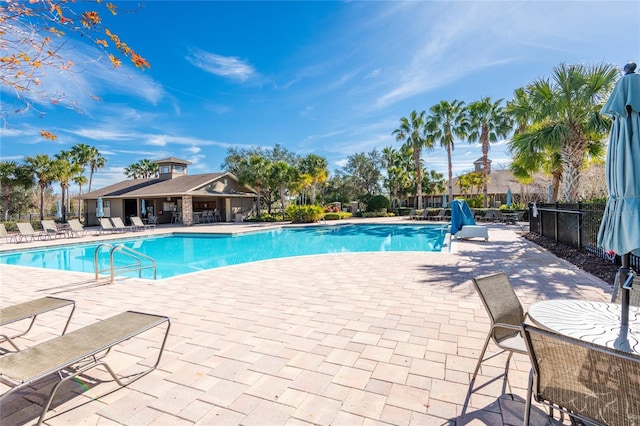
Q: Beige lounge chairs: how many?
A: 9